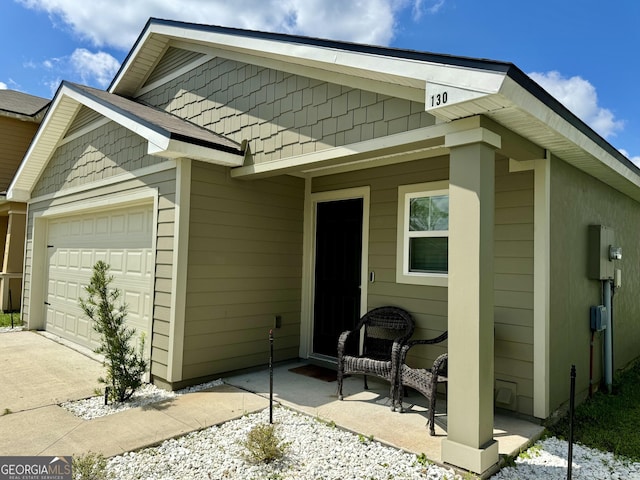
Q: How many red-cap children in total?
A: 0